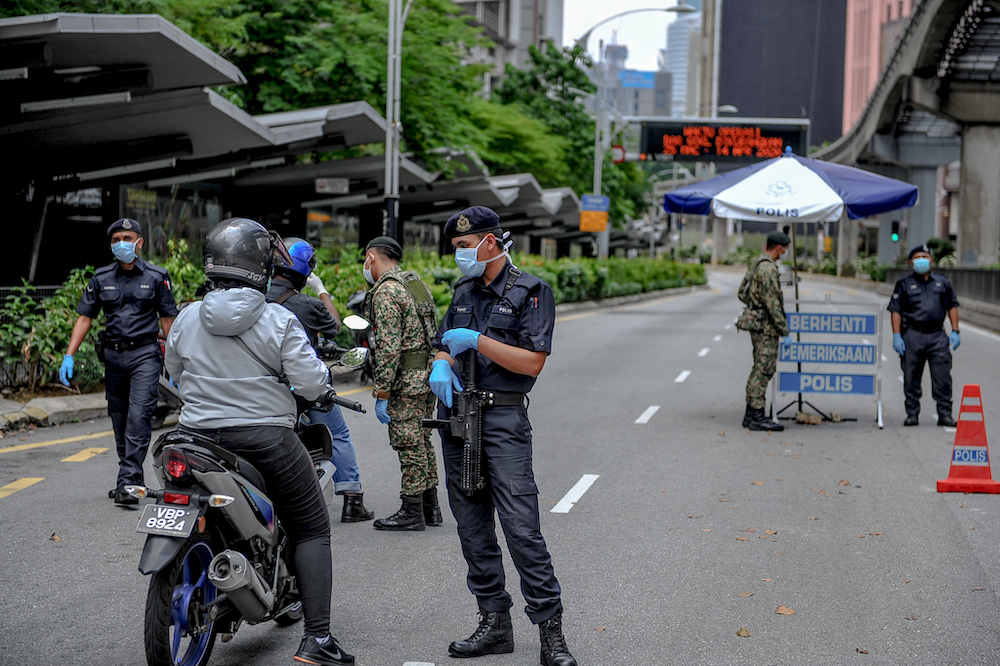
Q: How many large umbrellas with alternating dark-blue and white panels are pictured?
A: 1